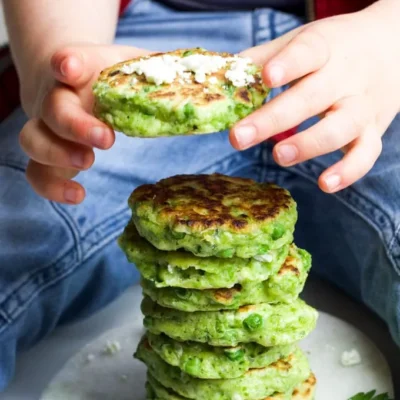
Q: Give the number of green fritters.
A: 8